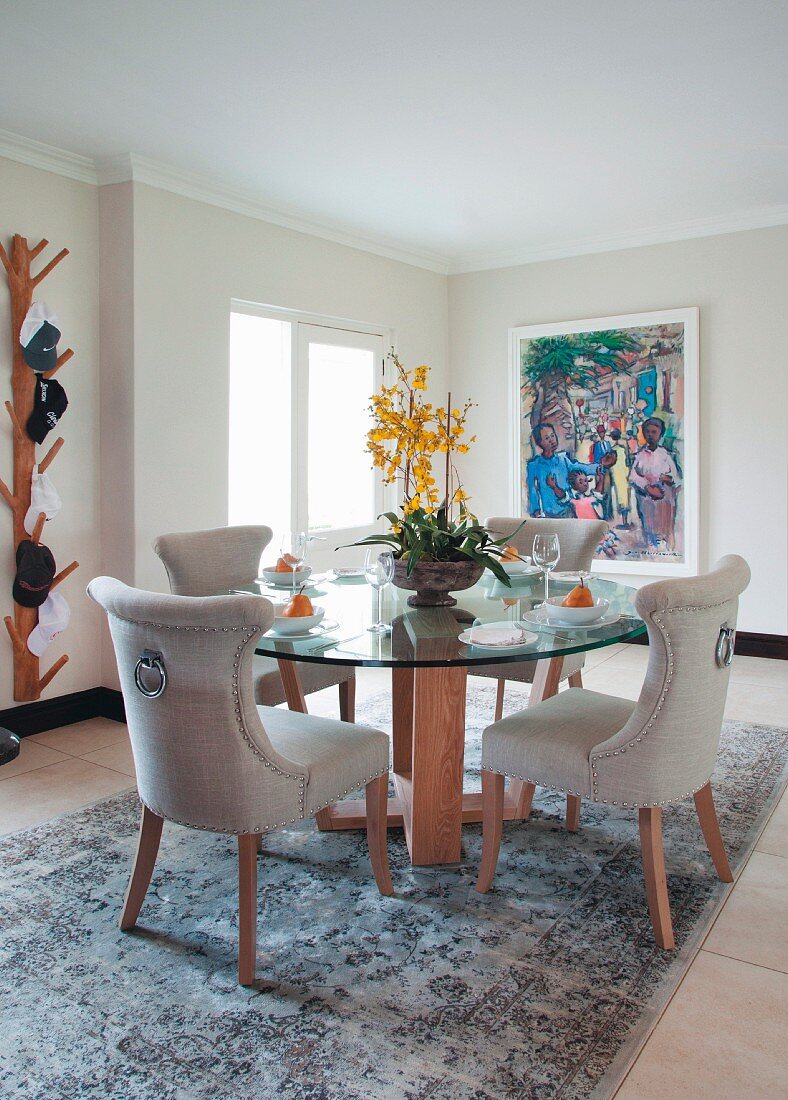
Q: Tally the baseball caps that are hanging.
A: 5